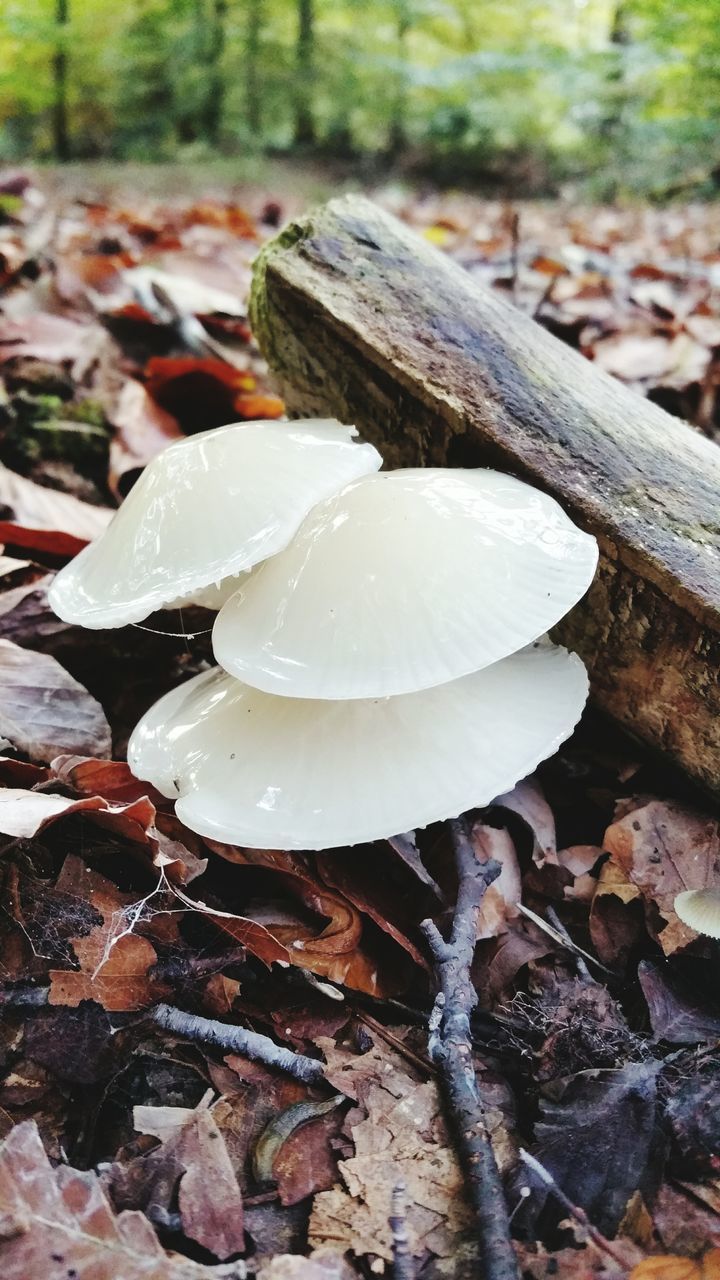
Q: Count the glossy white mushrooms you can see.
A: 3